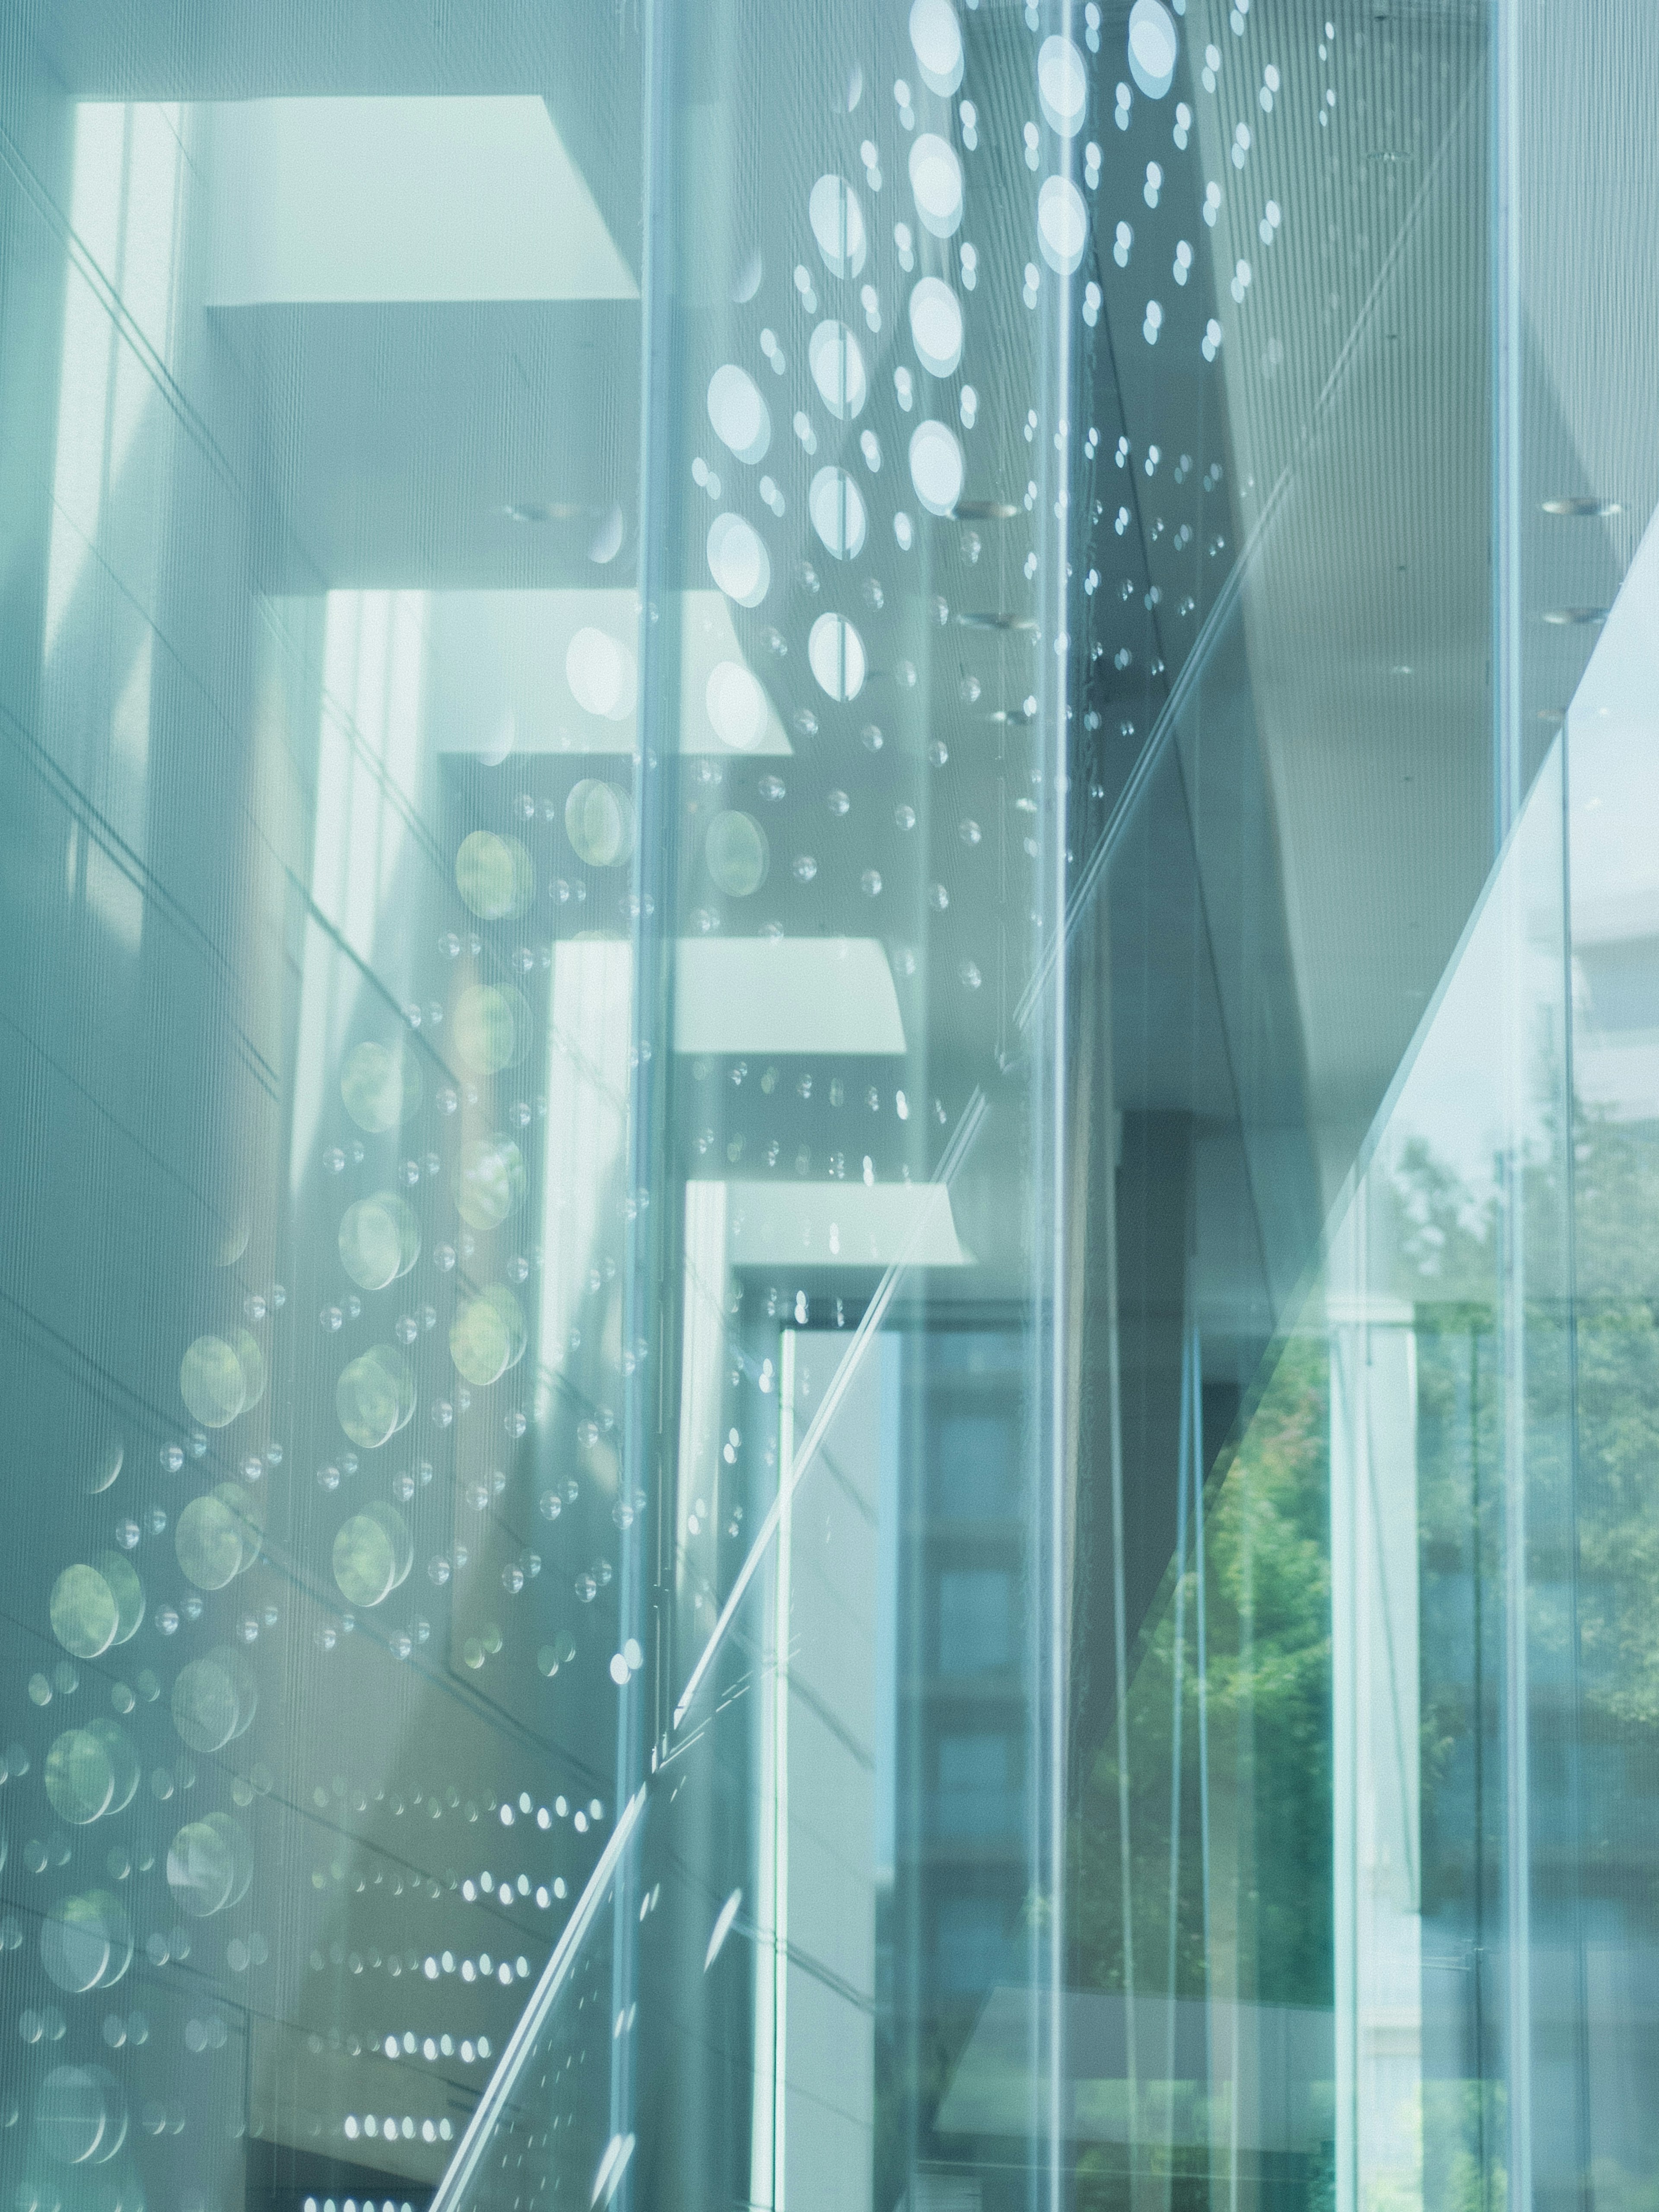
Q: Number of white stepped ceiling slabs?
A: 4